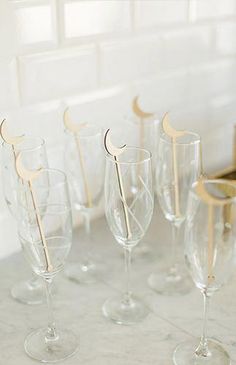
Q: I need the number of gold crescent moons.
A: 7